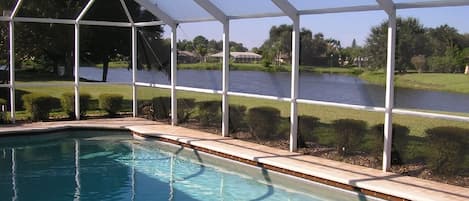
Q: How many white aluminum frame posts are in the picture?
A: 7